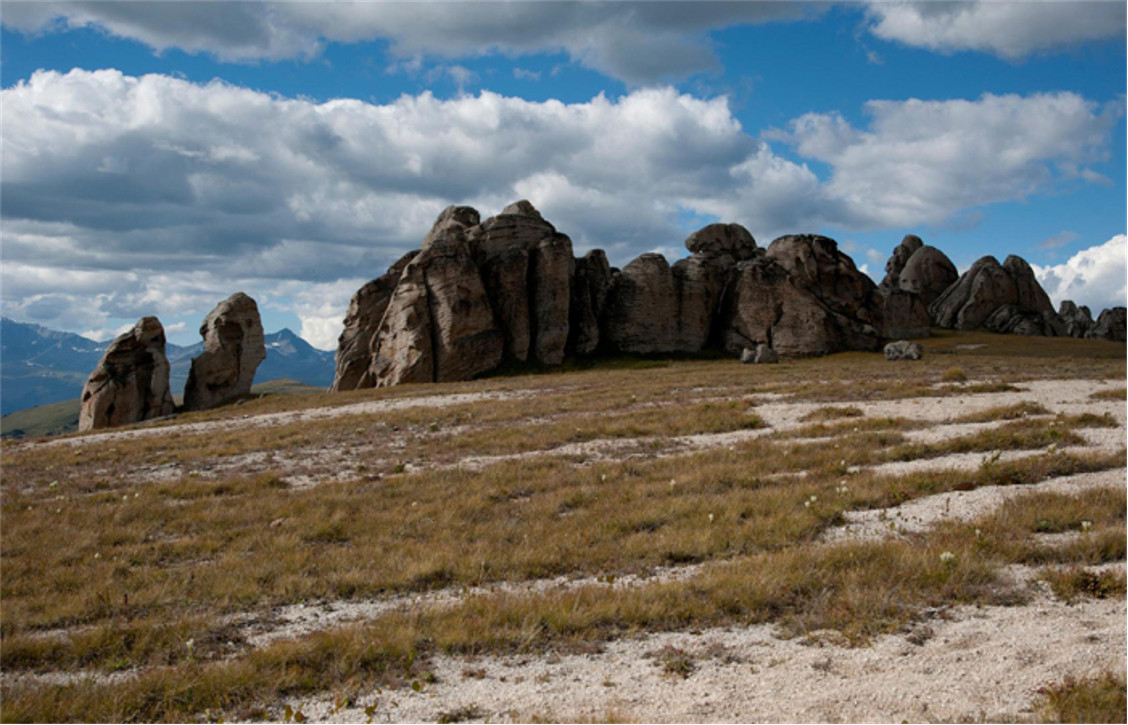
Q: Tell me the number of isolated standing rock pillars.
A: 2